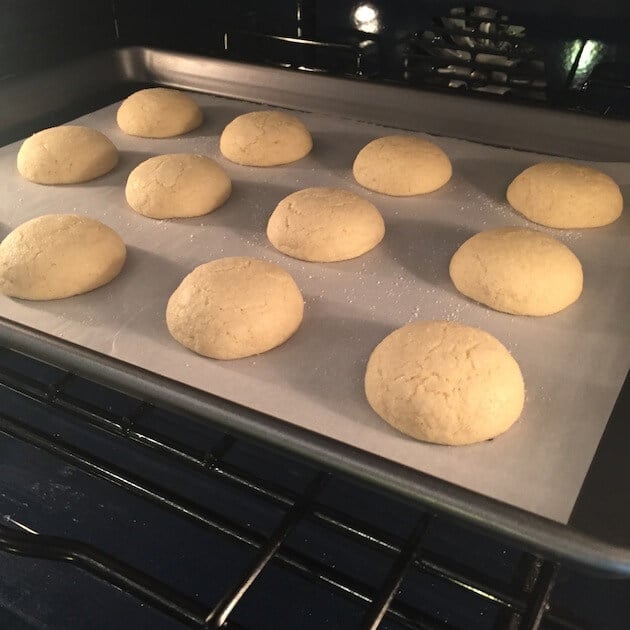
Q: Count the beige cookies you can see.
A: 11